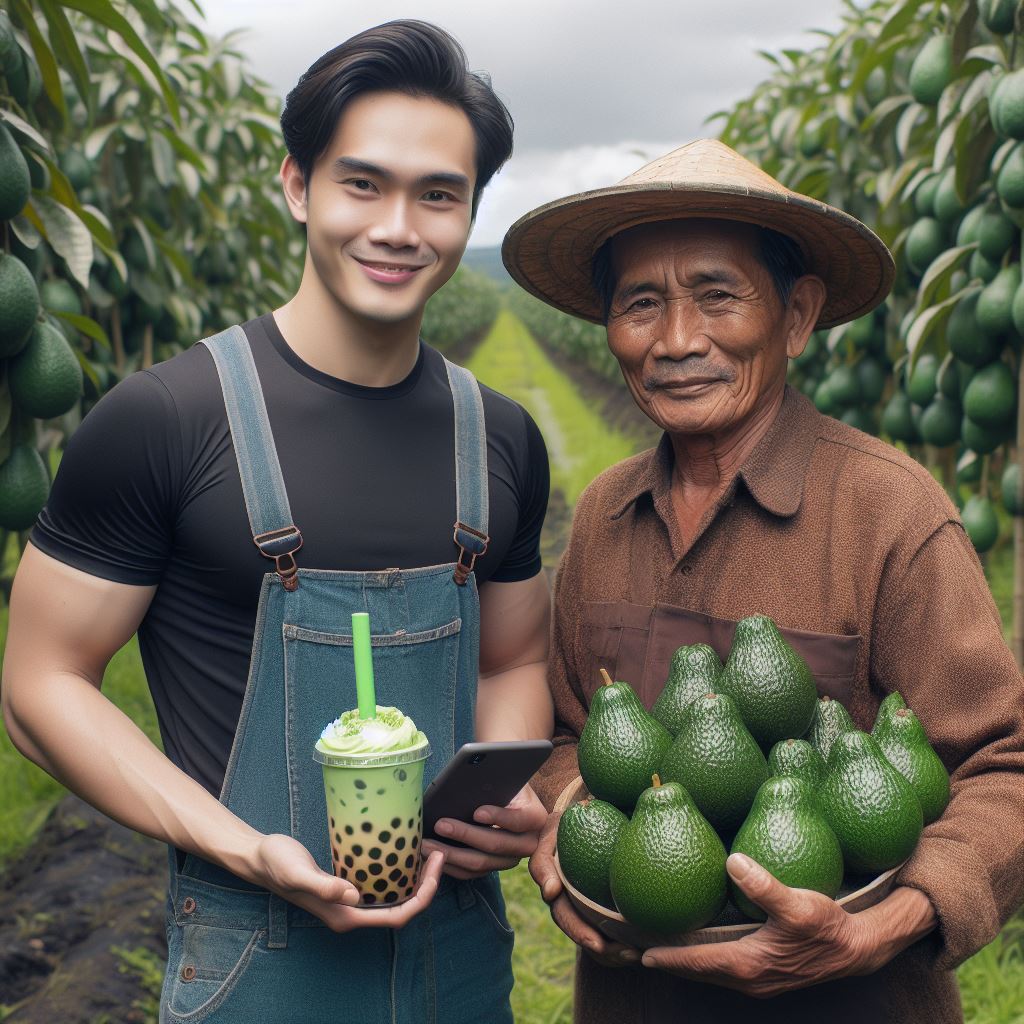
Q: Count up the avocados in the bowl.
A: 12